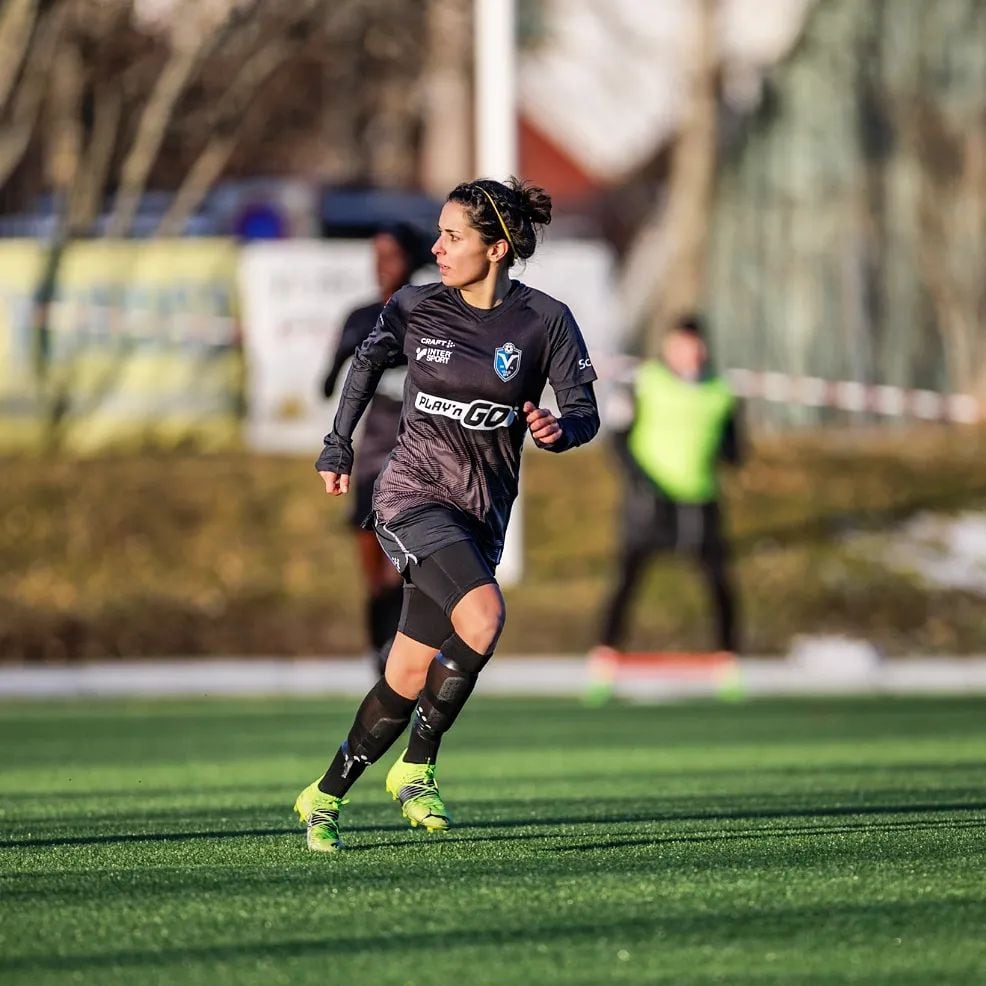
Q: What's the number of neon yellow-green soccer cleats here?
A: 2